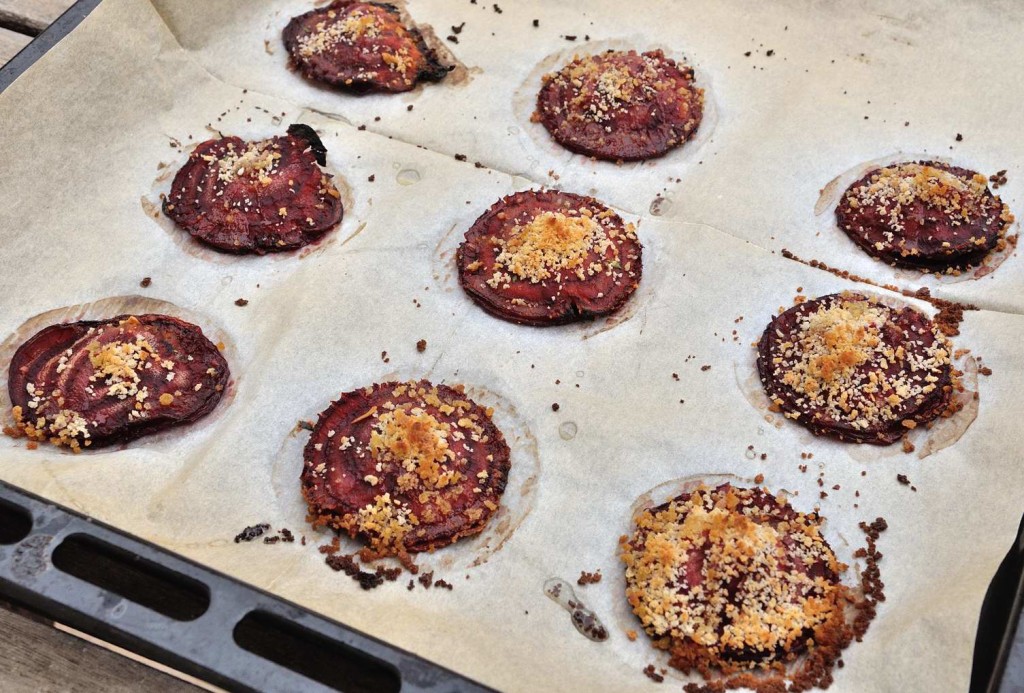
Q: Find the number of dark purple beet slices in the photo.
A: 9